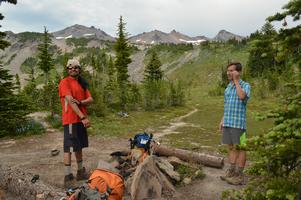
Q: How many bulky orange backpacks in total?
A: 1